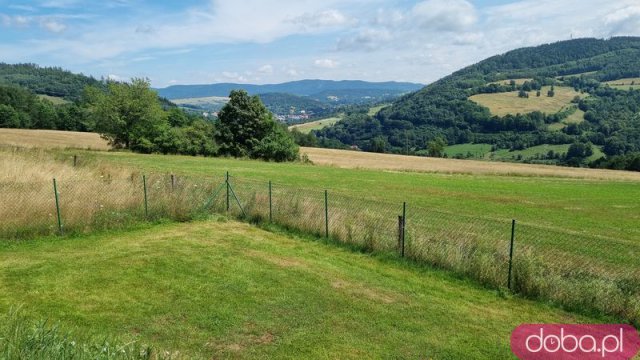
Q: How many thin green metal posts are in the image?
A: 7